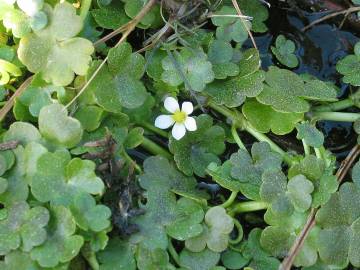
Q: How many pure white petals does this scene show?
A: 5